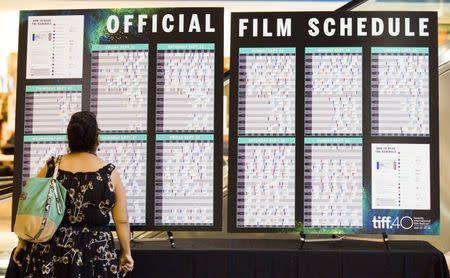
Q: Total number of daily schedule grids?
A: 11